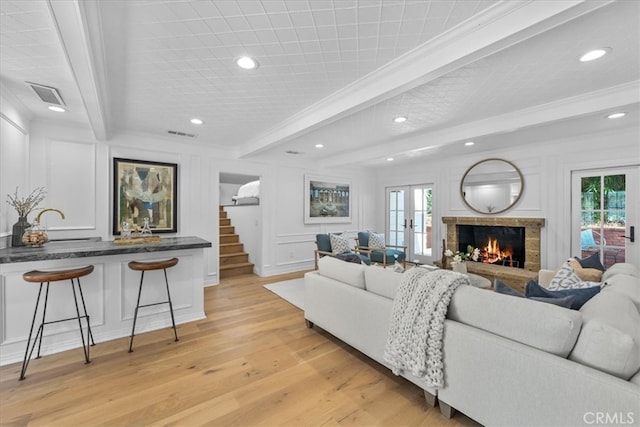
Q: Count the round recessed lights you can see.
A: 9